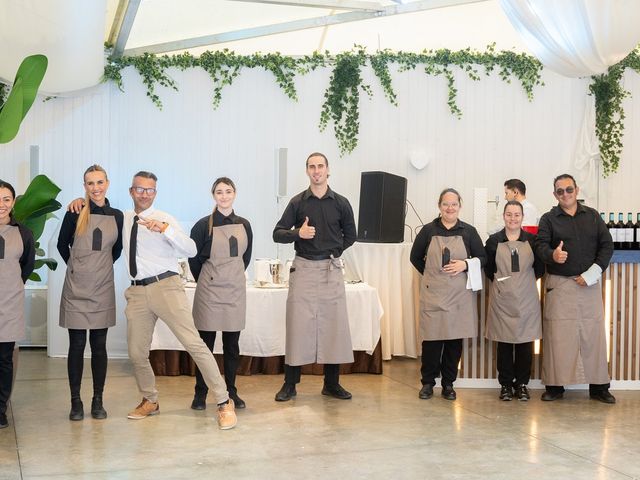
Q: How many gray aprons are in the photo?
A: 7